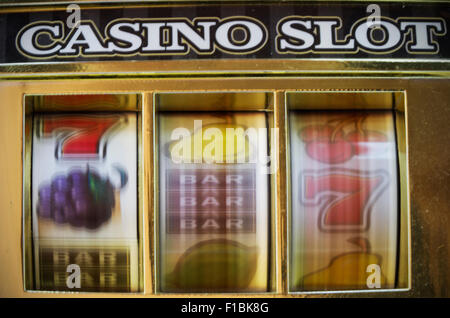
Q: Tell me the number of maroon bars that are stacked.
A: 3